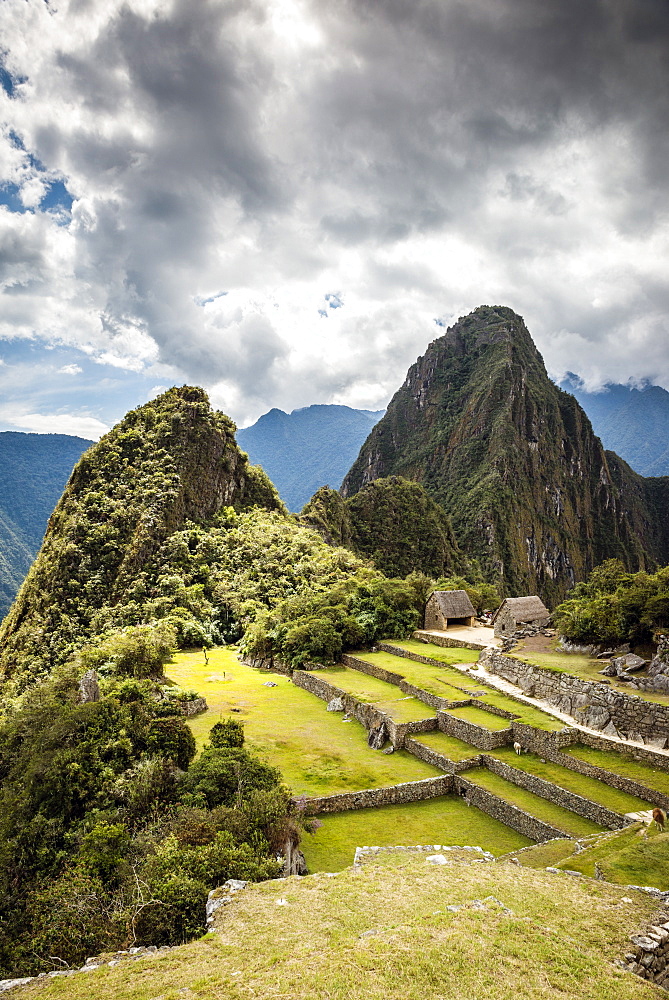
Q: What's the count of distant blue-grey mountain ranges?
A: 3